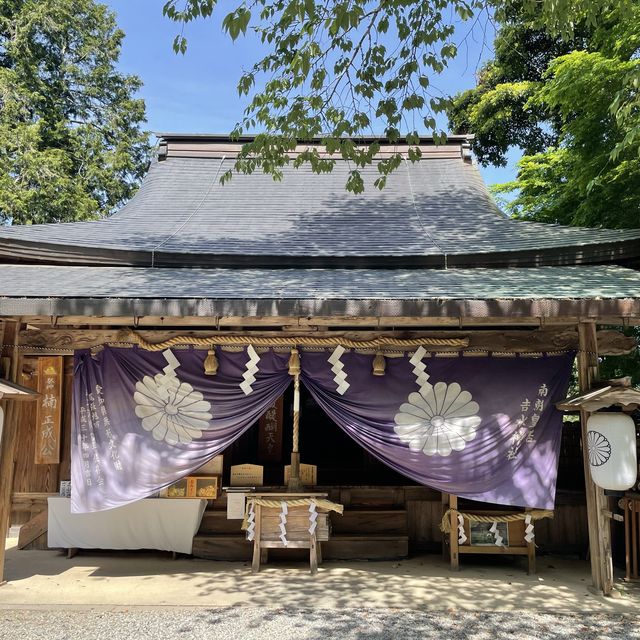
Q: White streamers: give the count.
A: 10